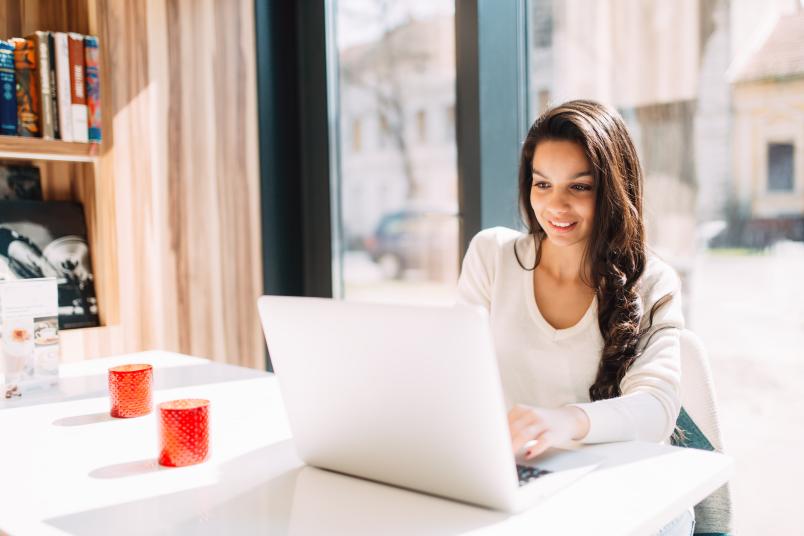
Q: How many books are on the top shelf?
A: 7